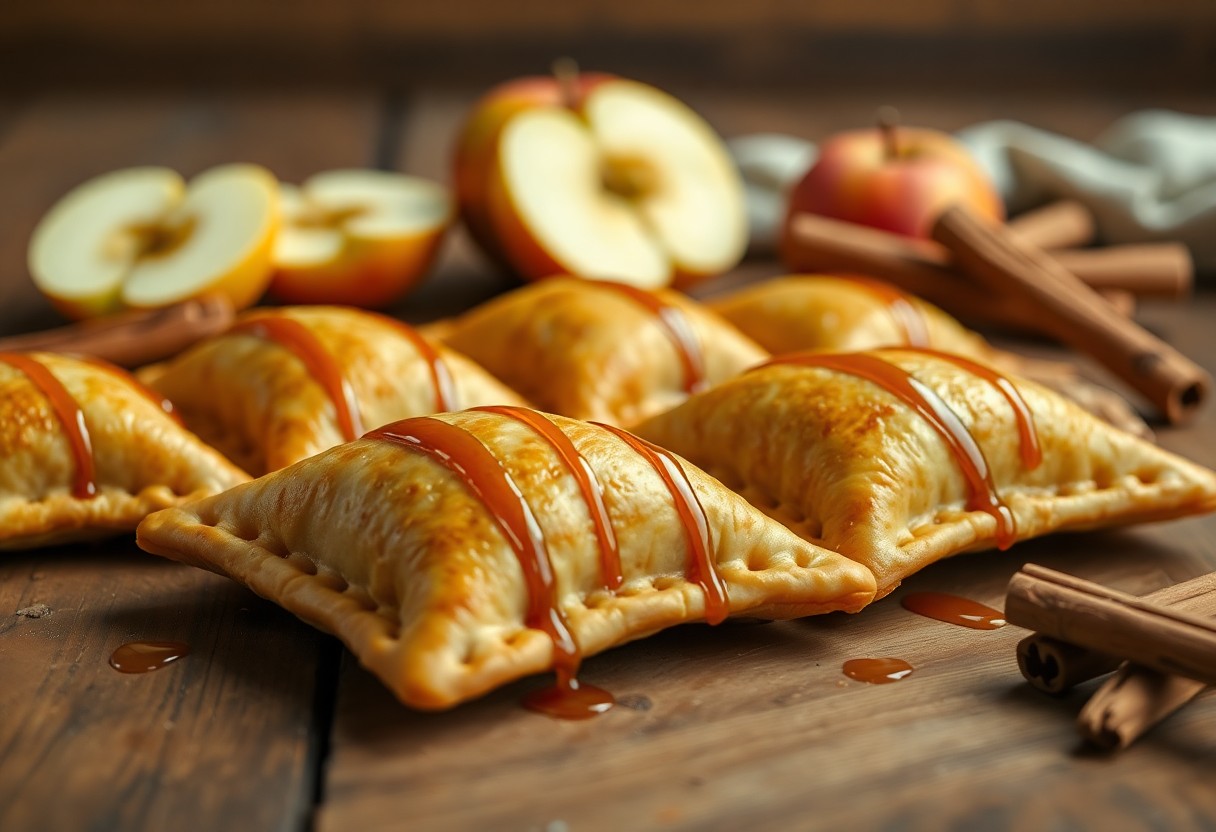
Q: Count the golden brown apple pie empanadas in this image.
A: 6